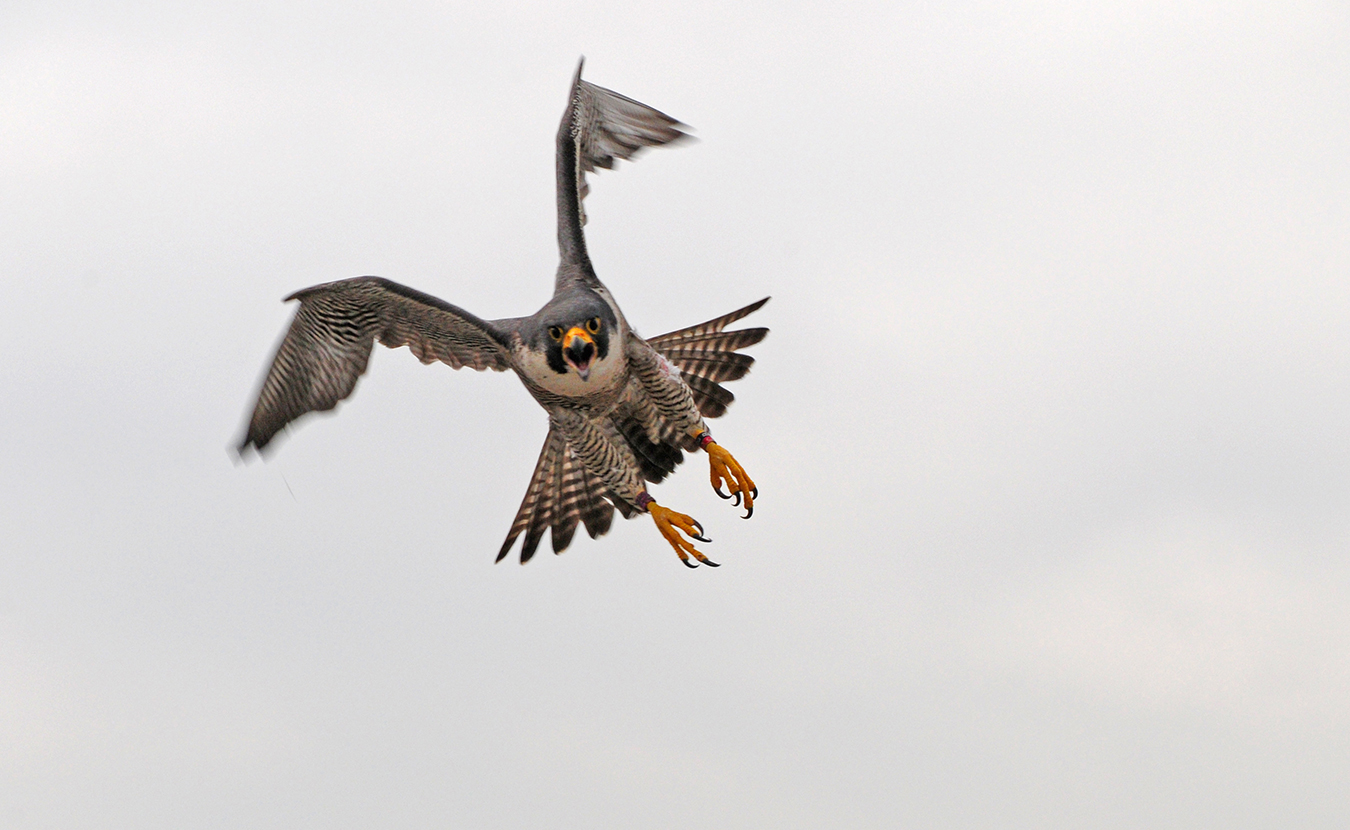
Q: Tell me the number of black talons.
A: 8